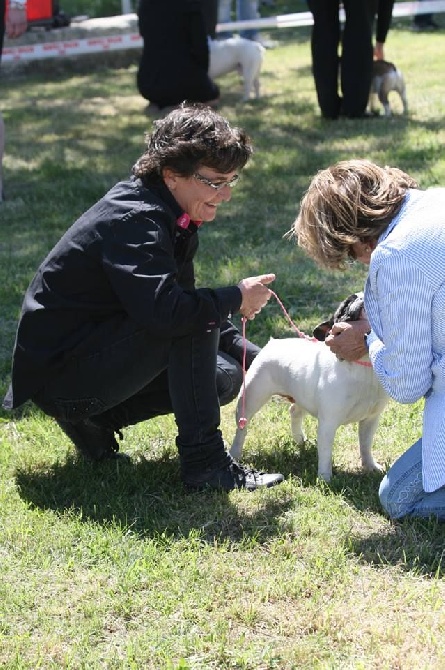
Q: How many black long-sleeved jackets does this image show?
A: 1